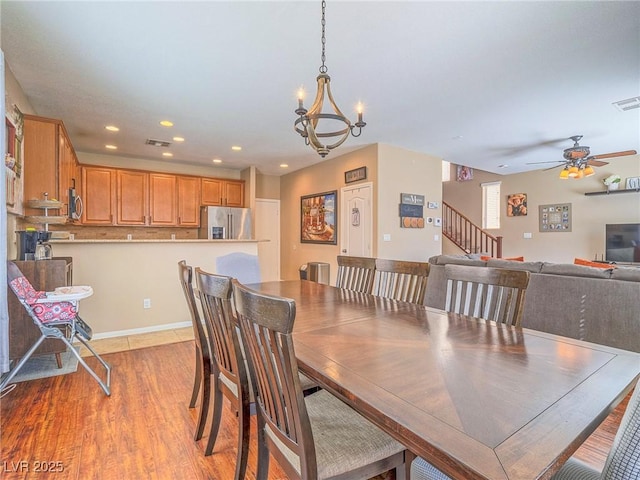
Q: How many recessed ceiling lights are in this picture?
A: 8